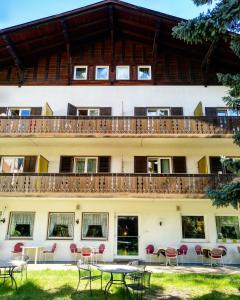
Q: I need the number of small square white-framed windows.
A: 4